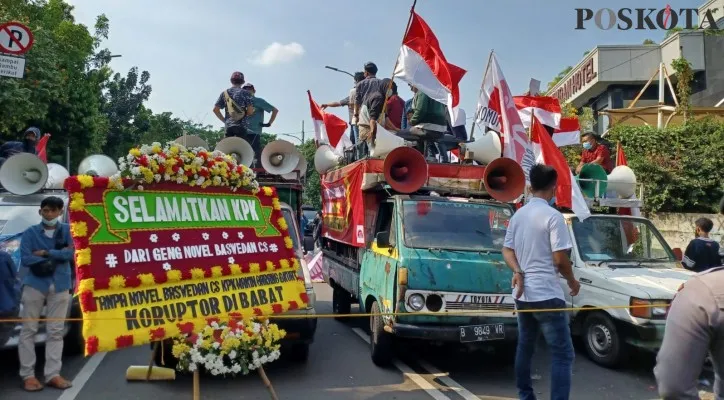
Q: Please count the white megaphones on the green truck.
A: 3